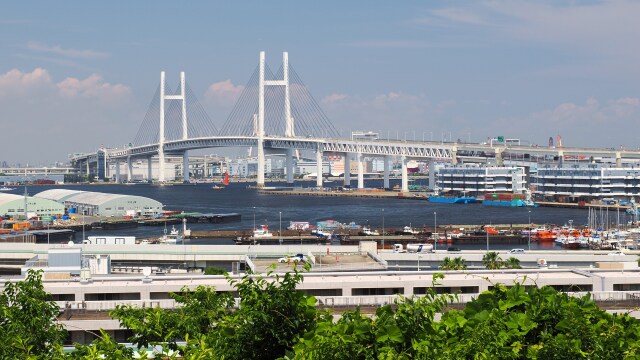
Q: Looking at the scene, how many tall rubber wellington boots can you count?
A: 0